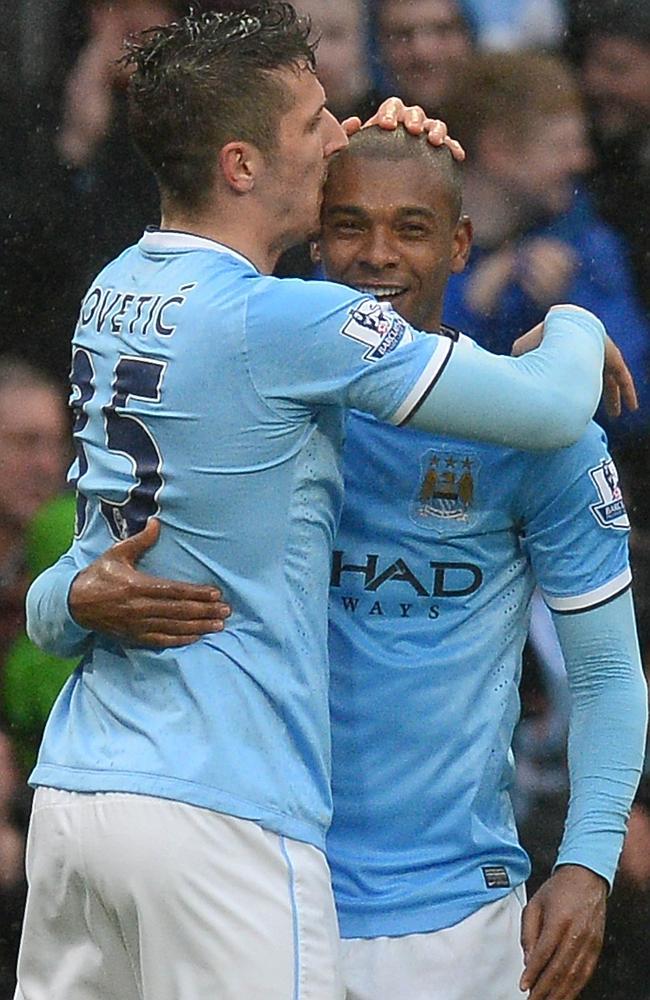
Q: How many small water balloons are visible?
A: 0